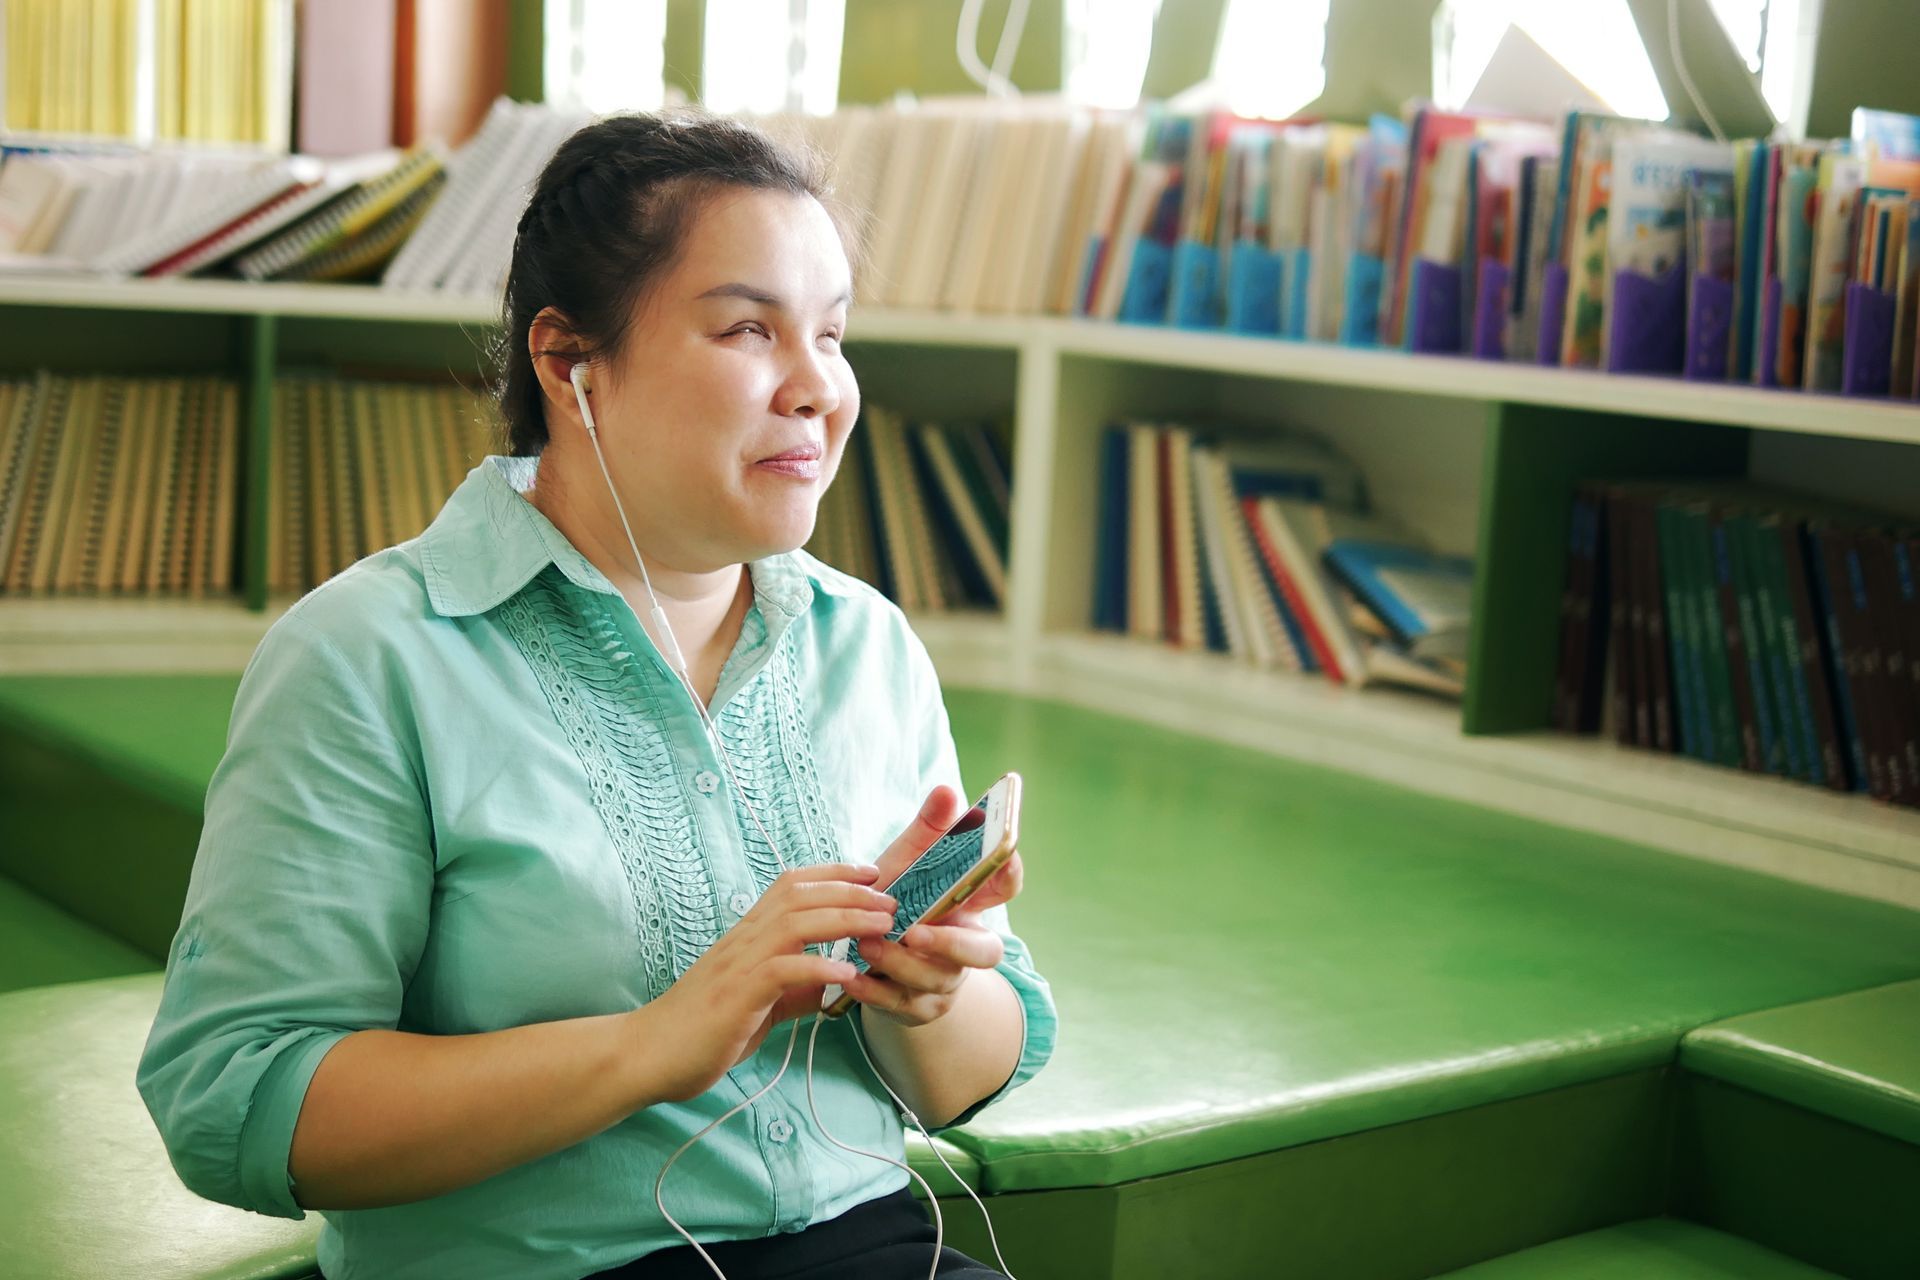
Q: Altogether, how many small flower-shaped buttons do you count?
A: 3